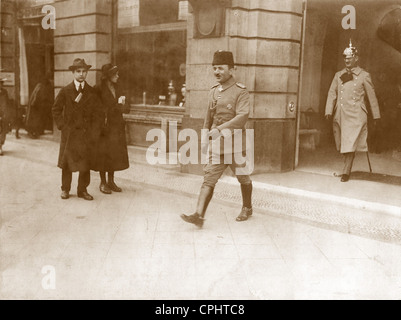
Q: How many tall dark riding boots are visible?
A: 2